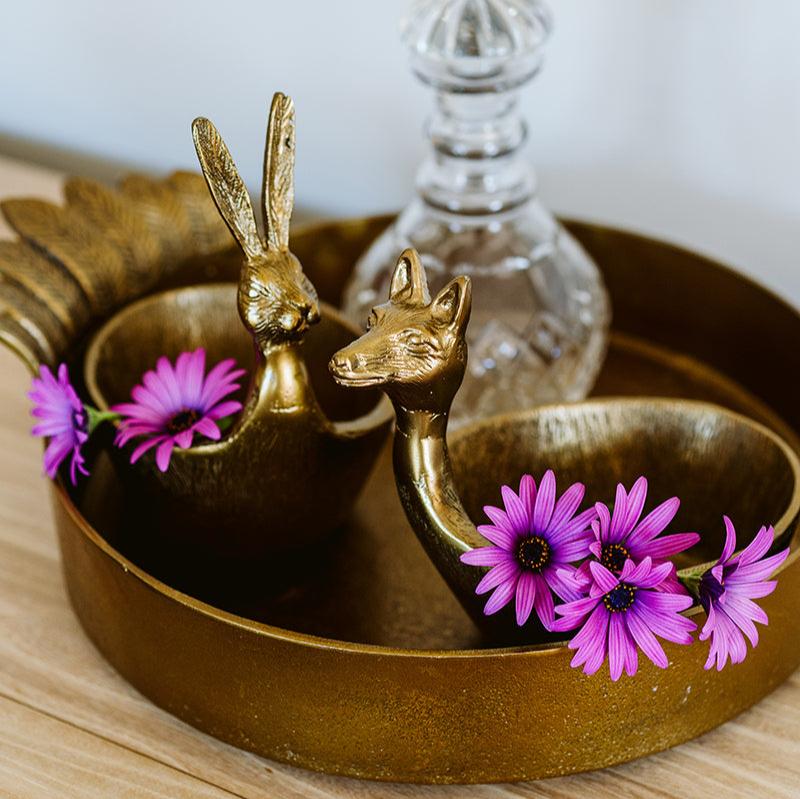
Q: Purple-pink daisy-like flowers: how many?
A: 6